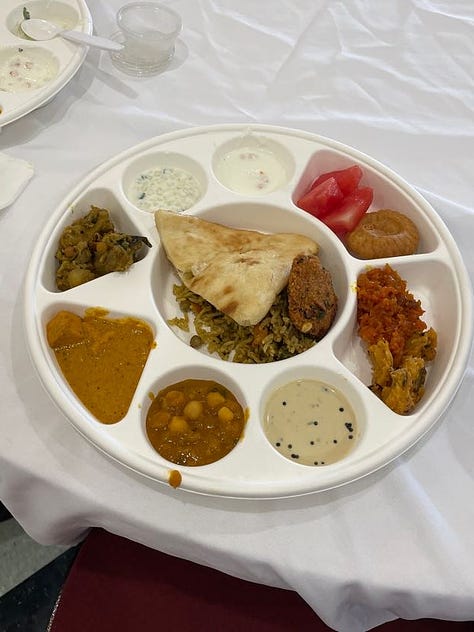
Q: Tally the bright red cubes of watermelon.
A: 3